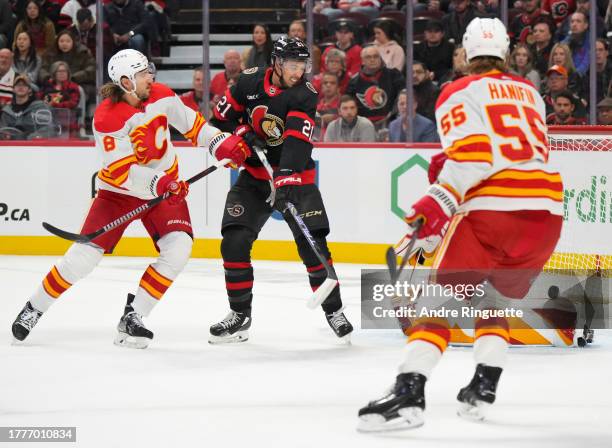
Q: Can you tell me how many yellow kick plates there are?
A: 1